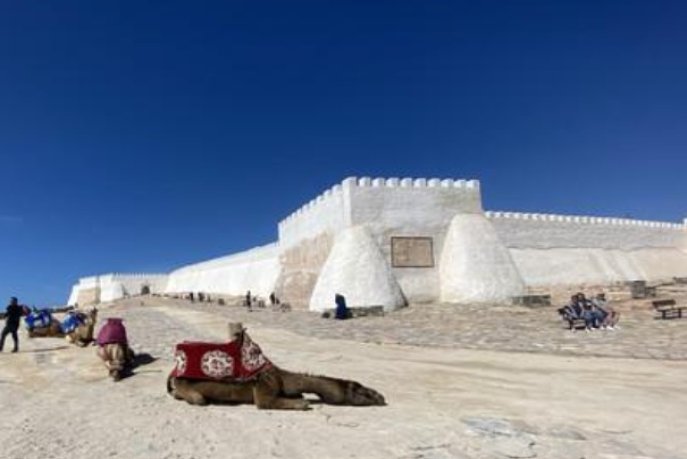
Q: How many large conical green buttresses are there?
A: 0